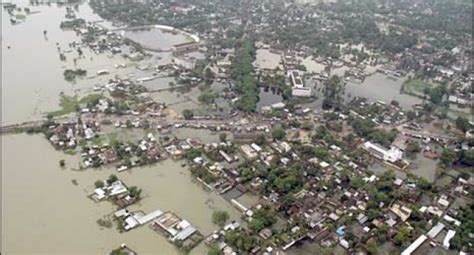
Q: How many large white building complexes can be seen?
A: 2